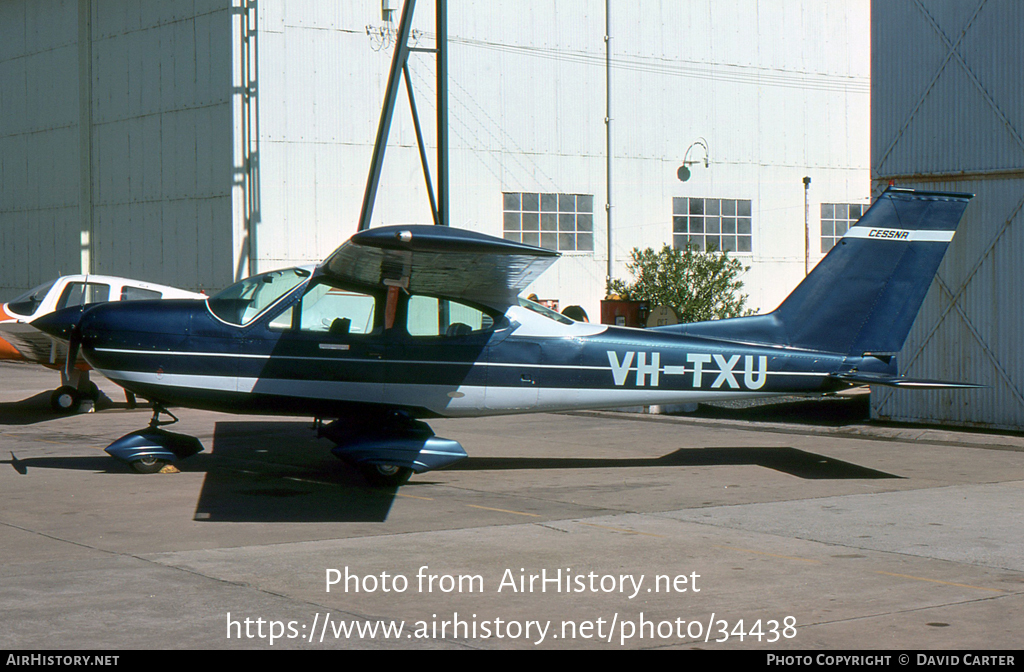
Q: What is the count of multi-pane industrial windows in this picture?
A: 3